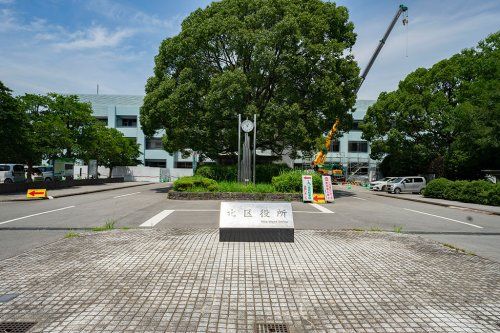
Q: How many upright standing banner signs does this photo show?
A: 2